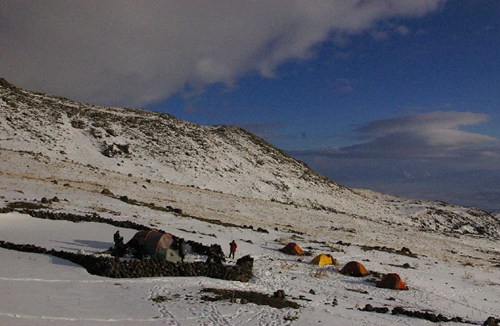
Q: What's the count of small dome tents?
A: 4